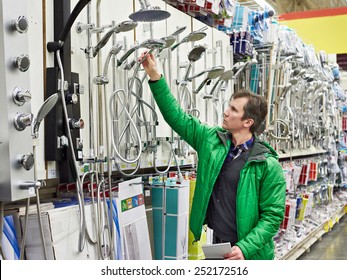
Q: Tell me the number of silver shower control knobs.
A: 5